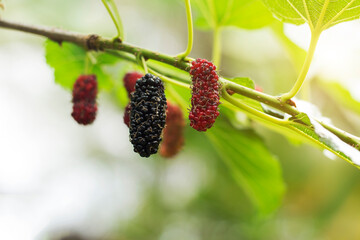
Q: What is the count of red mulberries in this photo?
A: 4